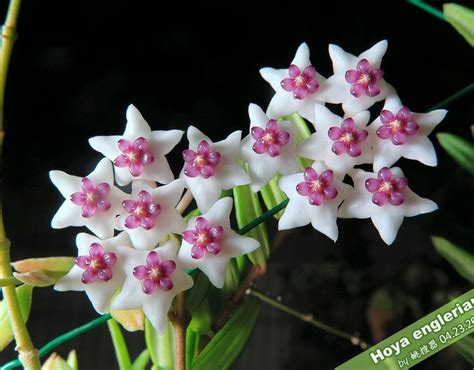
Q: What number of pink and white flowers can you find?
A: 14